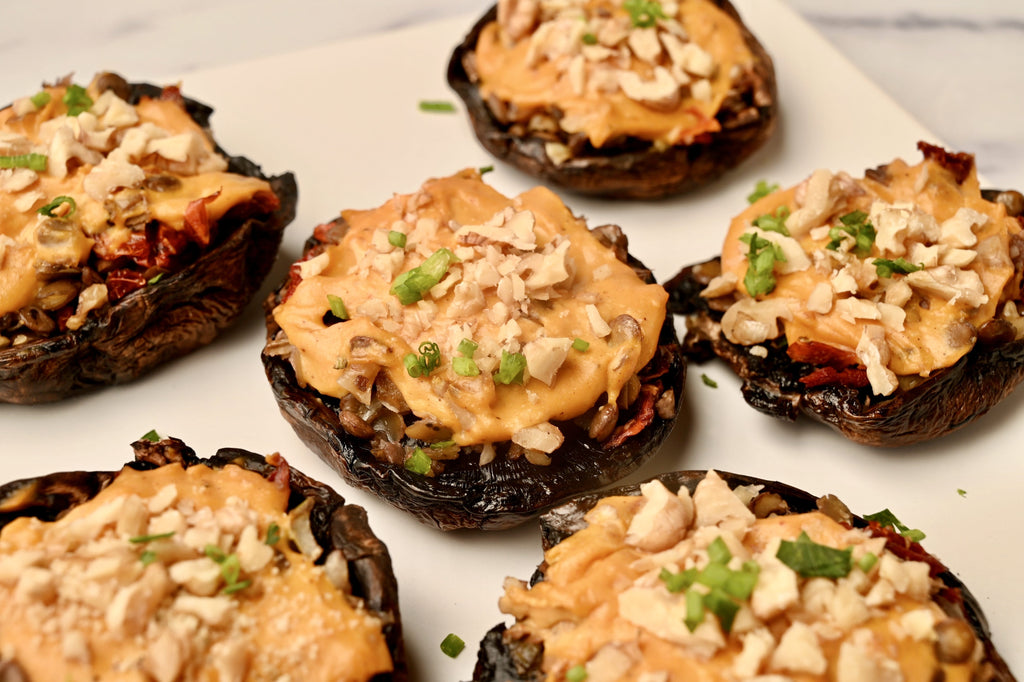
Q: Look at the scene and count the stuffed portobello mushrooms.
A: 6